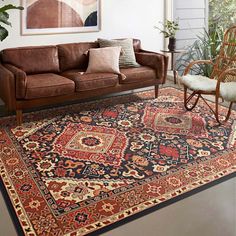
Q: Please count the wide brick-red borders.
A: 1